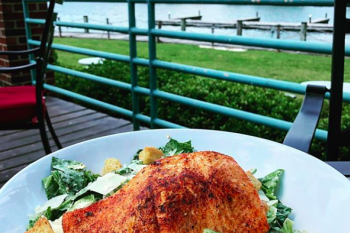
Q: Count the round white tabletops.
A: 2